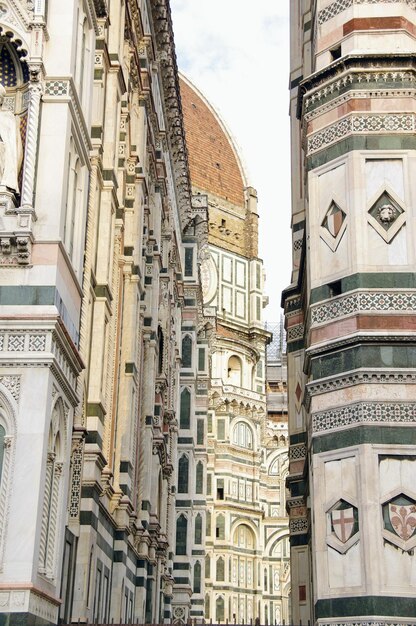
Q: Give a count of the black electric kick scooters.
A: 0